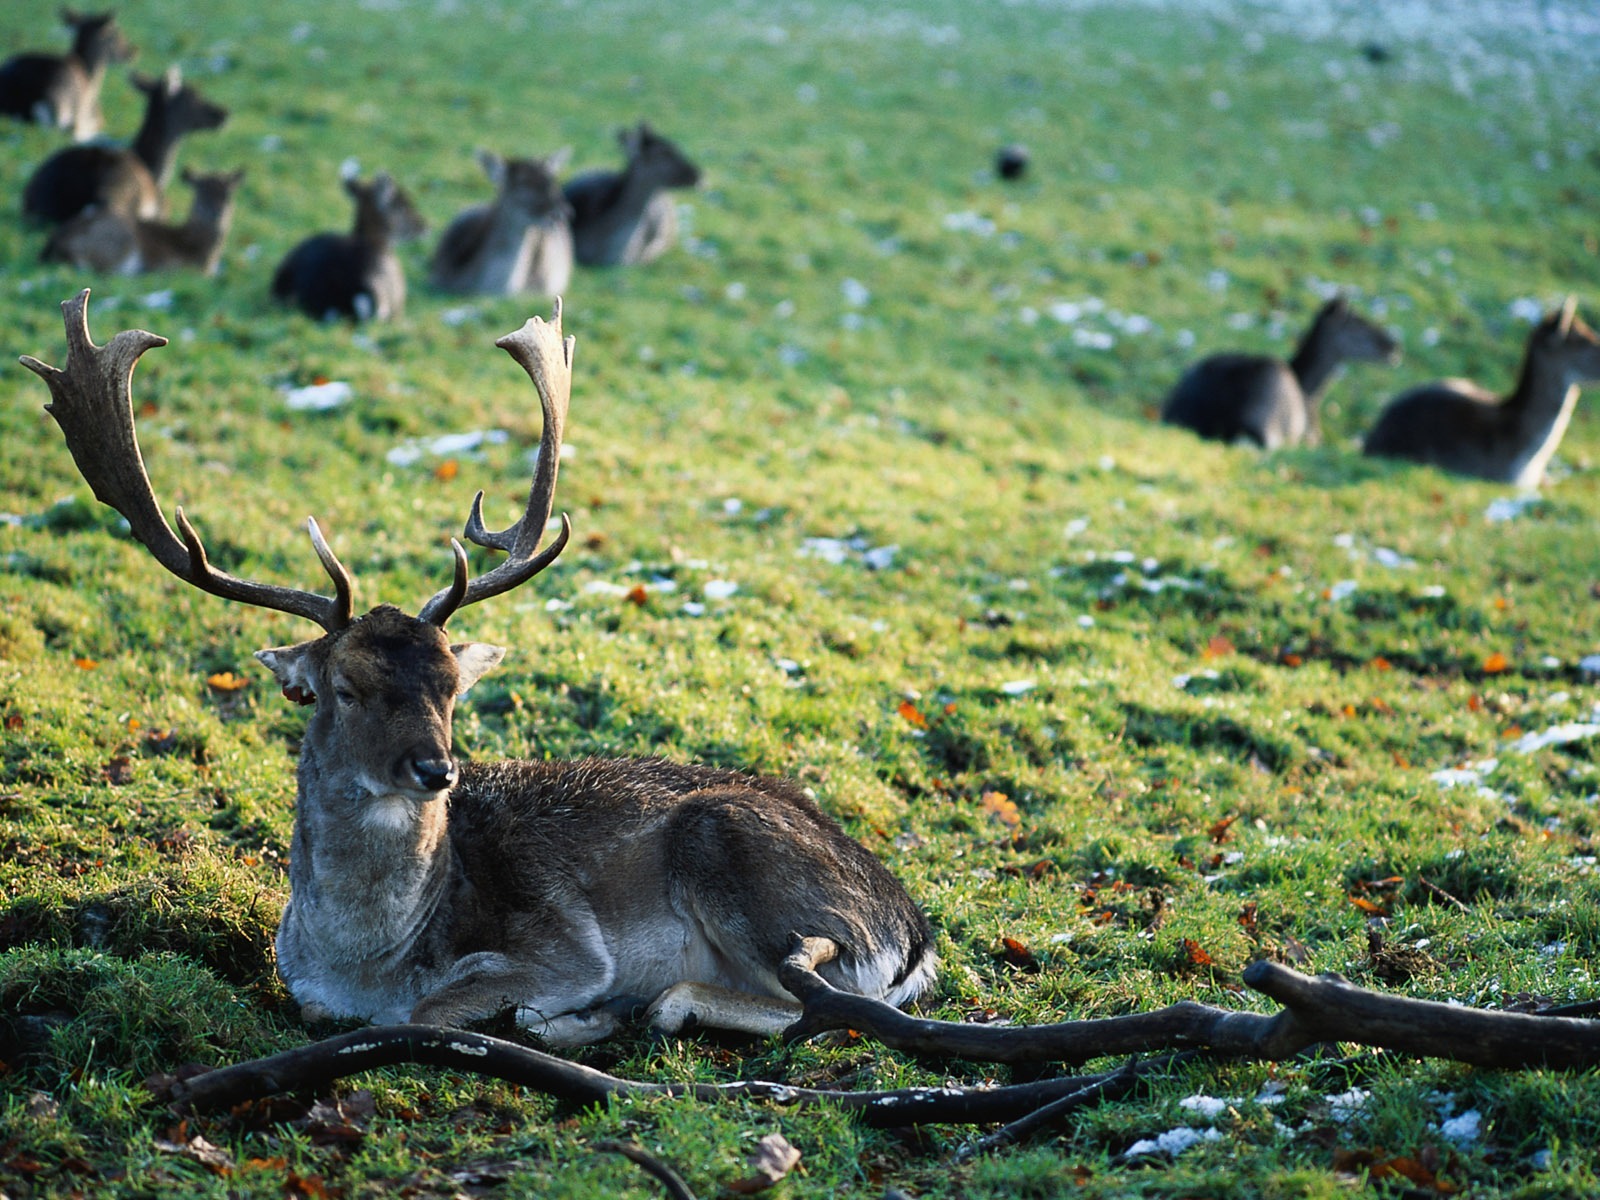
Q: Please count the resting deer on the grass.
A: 9